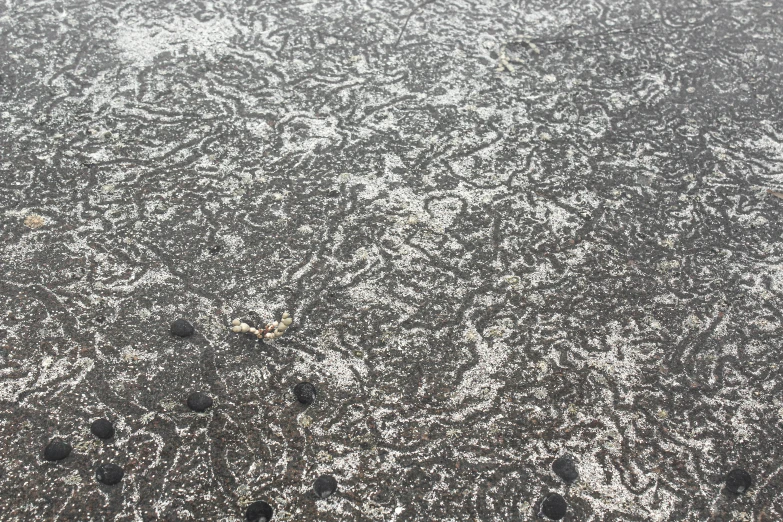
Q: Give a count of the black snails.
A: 11